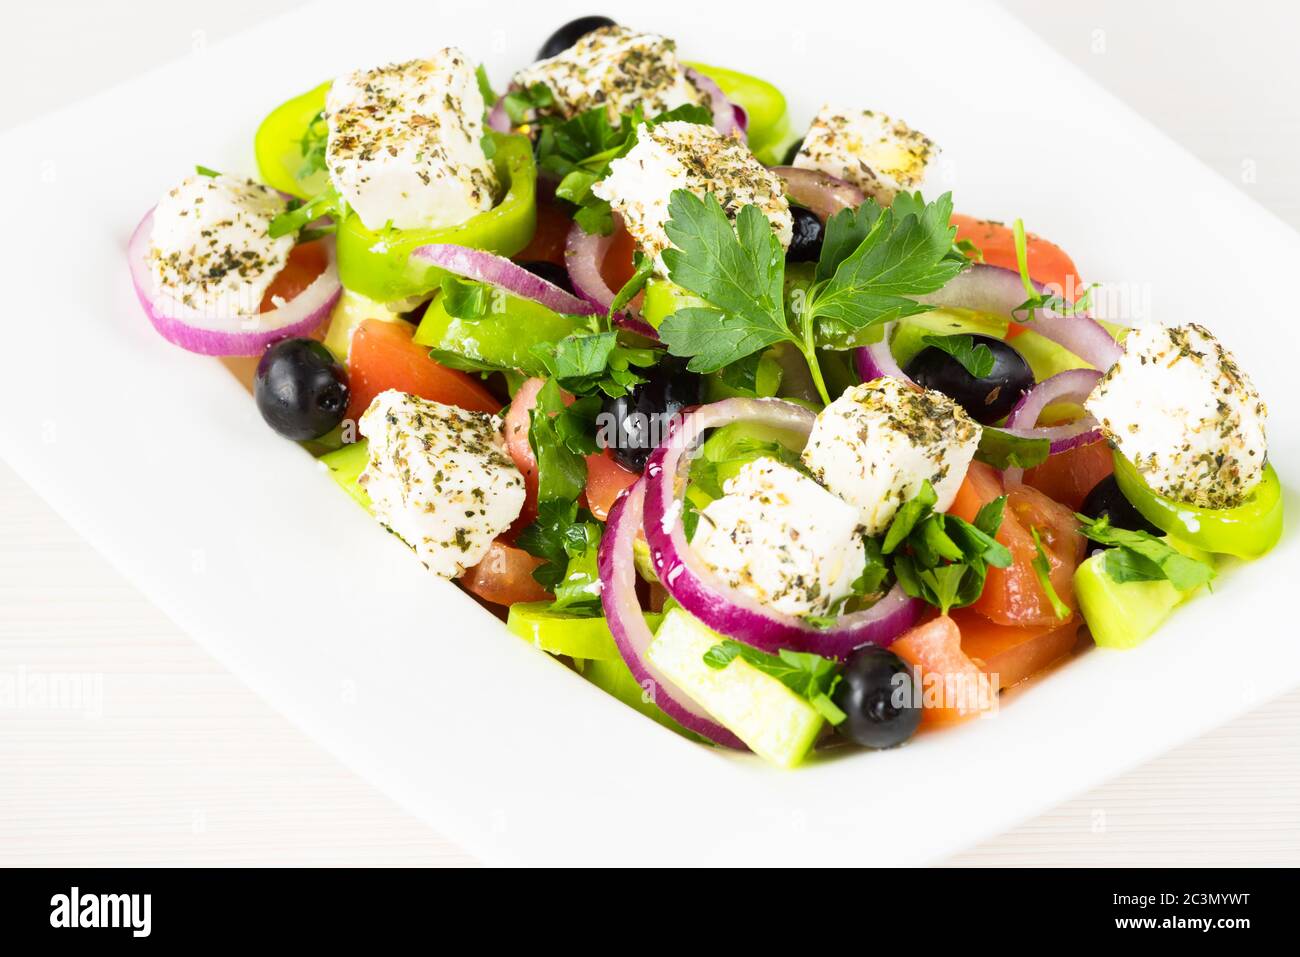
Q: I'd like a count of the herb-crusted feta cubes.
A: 9